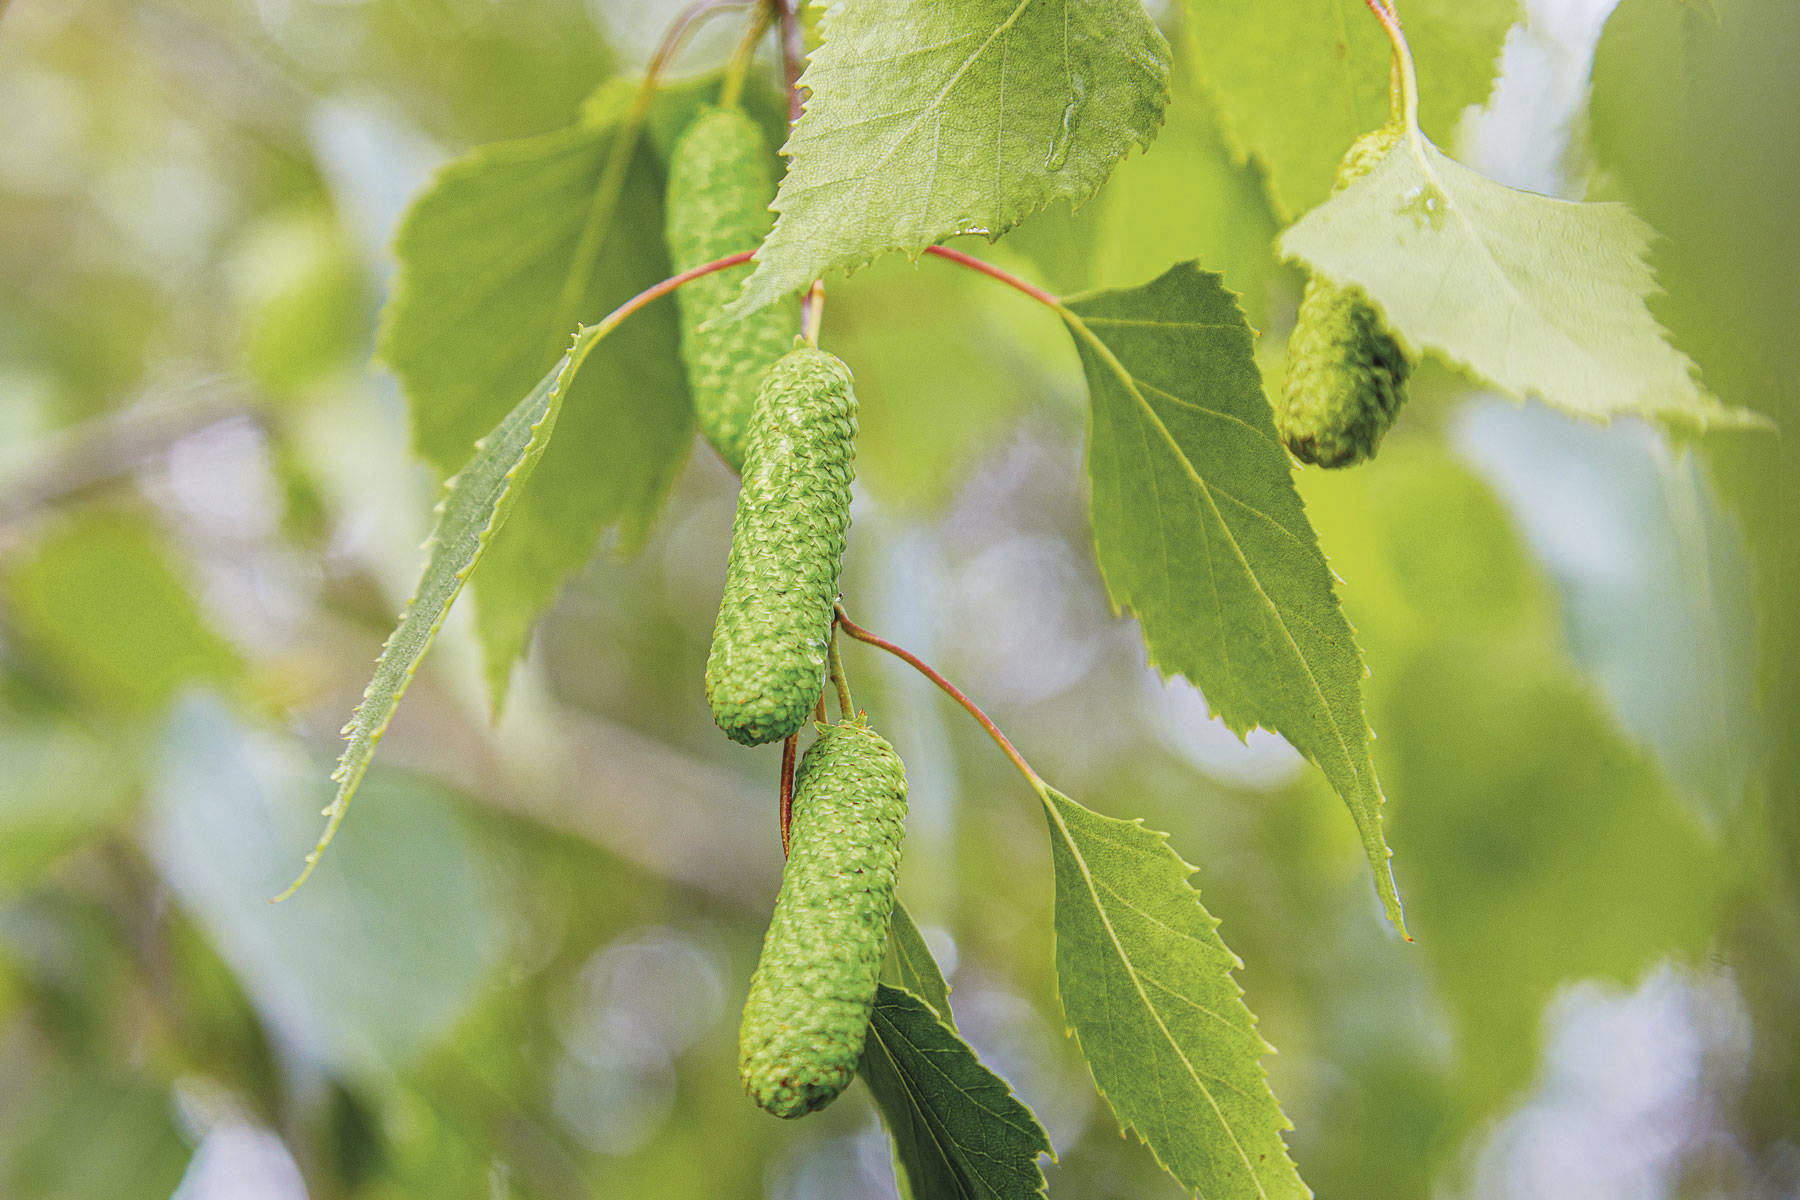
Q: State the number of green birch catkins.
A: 4